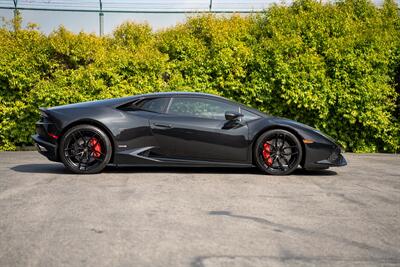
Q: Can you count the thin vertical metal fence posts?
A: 3